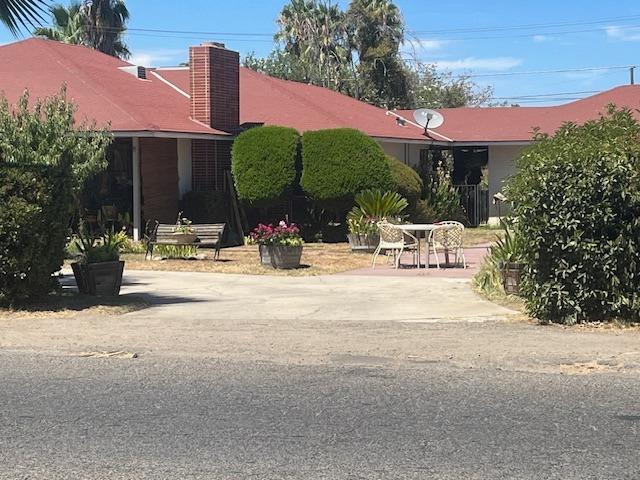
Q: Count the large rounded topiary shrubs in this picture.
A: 2